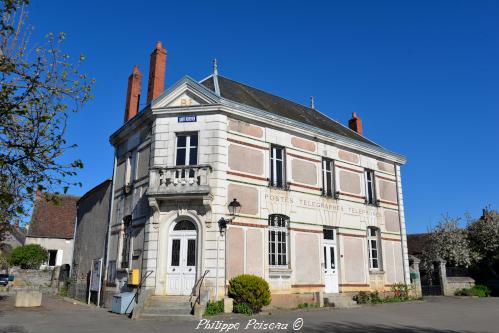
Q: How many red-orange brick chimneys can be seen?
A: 3